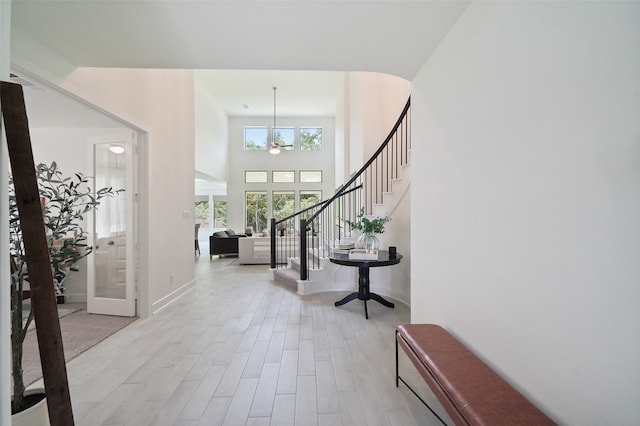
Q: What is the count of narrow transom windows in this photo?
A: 3